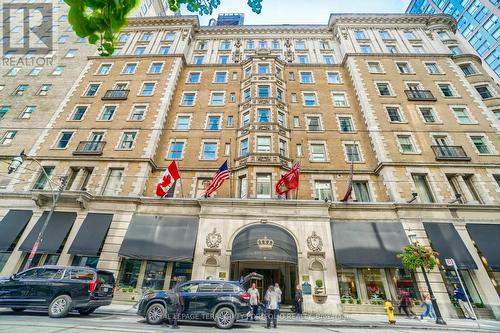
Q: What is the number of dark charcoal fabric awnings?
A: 8